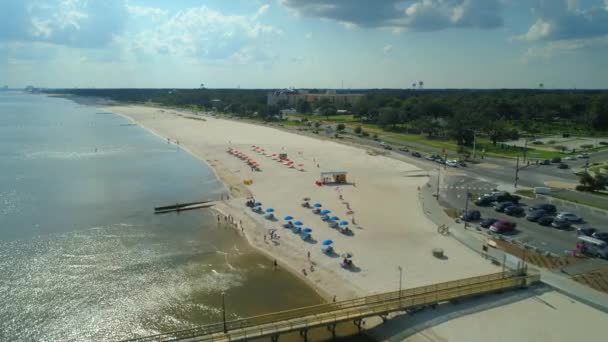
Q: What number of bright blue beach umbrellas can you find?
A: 10